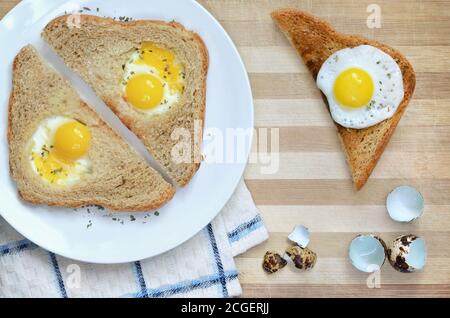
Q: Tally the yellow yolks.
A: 3